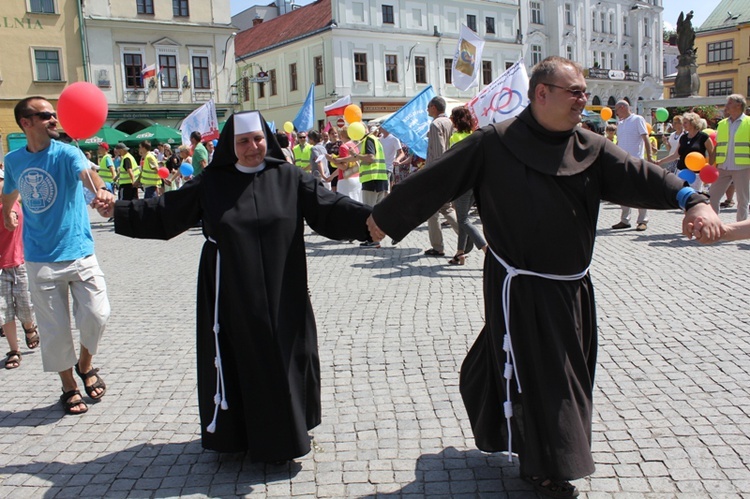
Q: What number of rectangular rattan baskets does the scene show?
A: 0